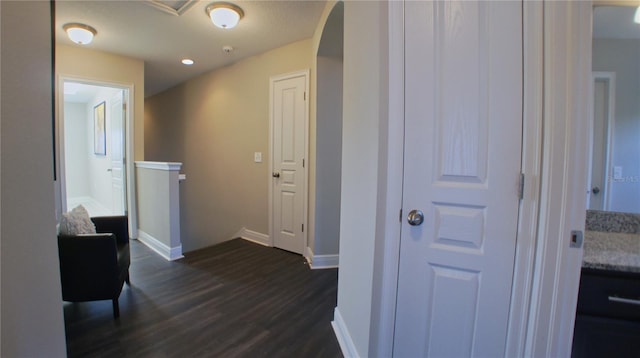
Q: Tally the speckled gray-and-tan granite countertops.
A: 1